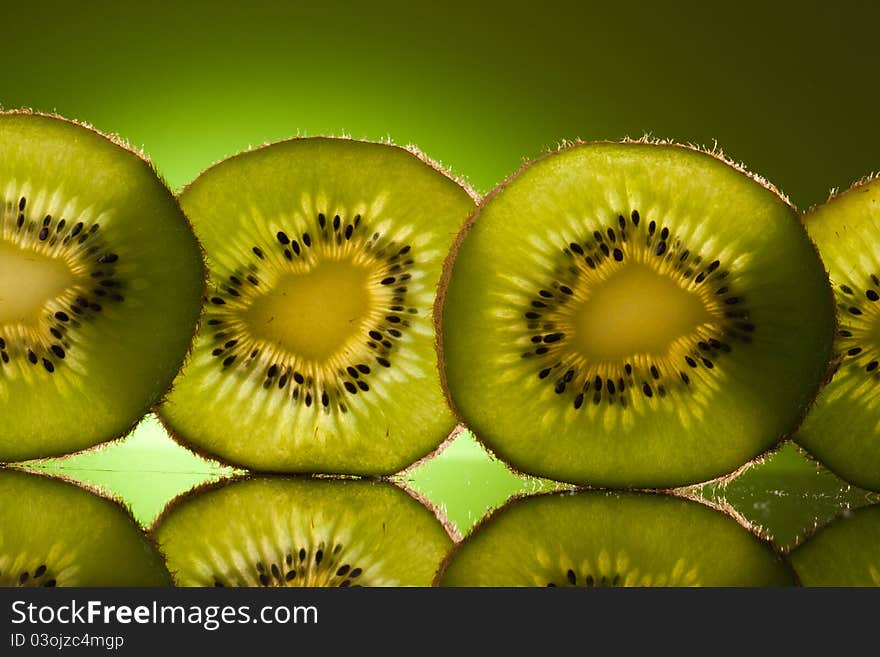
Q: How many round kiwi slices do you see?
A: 4